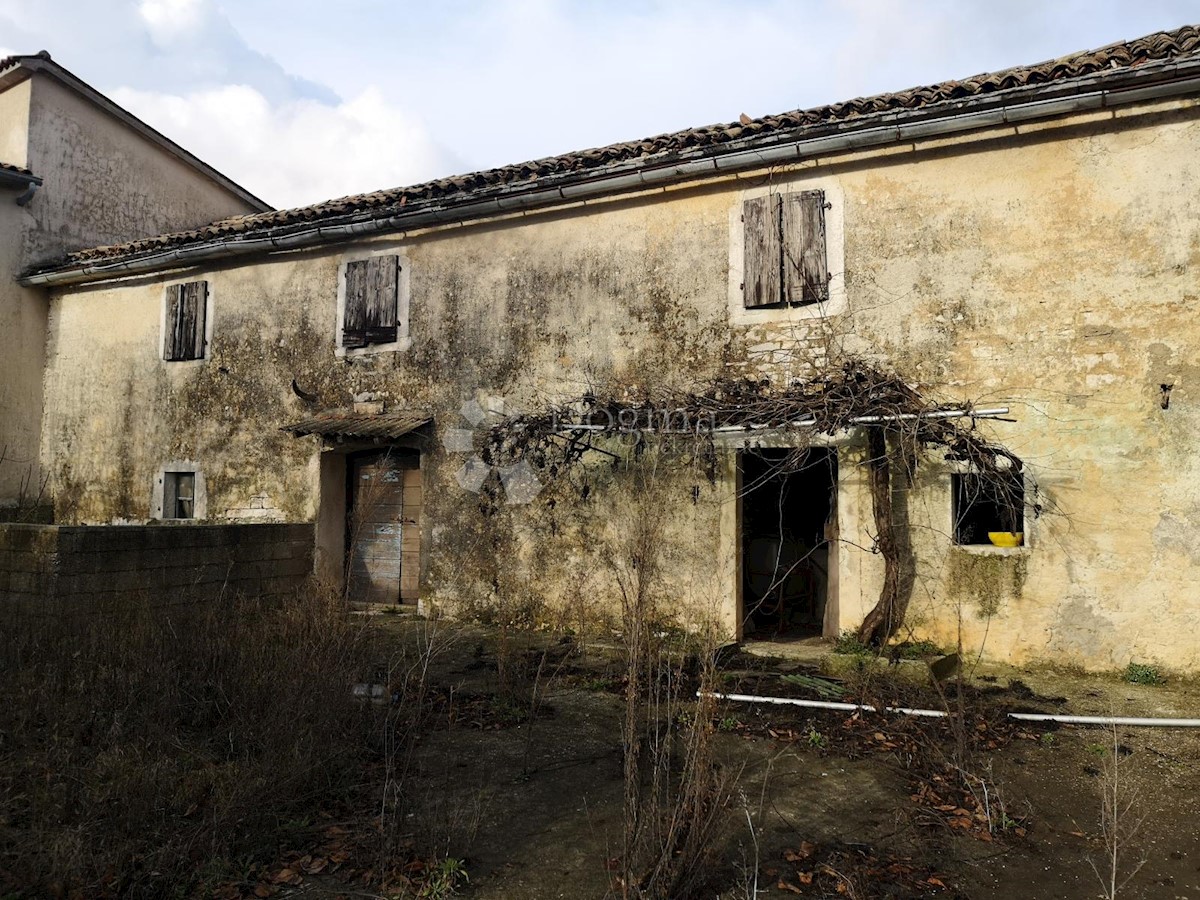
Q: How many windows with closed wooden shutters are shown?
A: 3